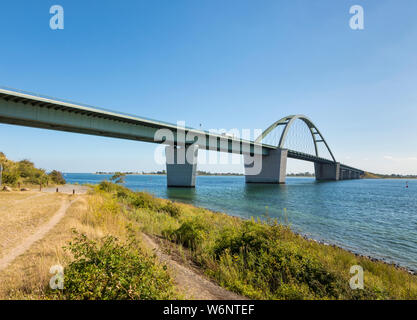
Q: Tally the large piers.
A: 3